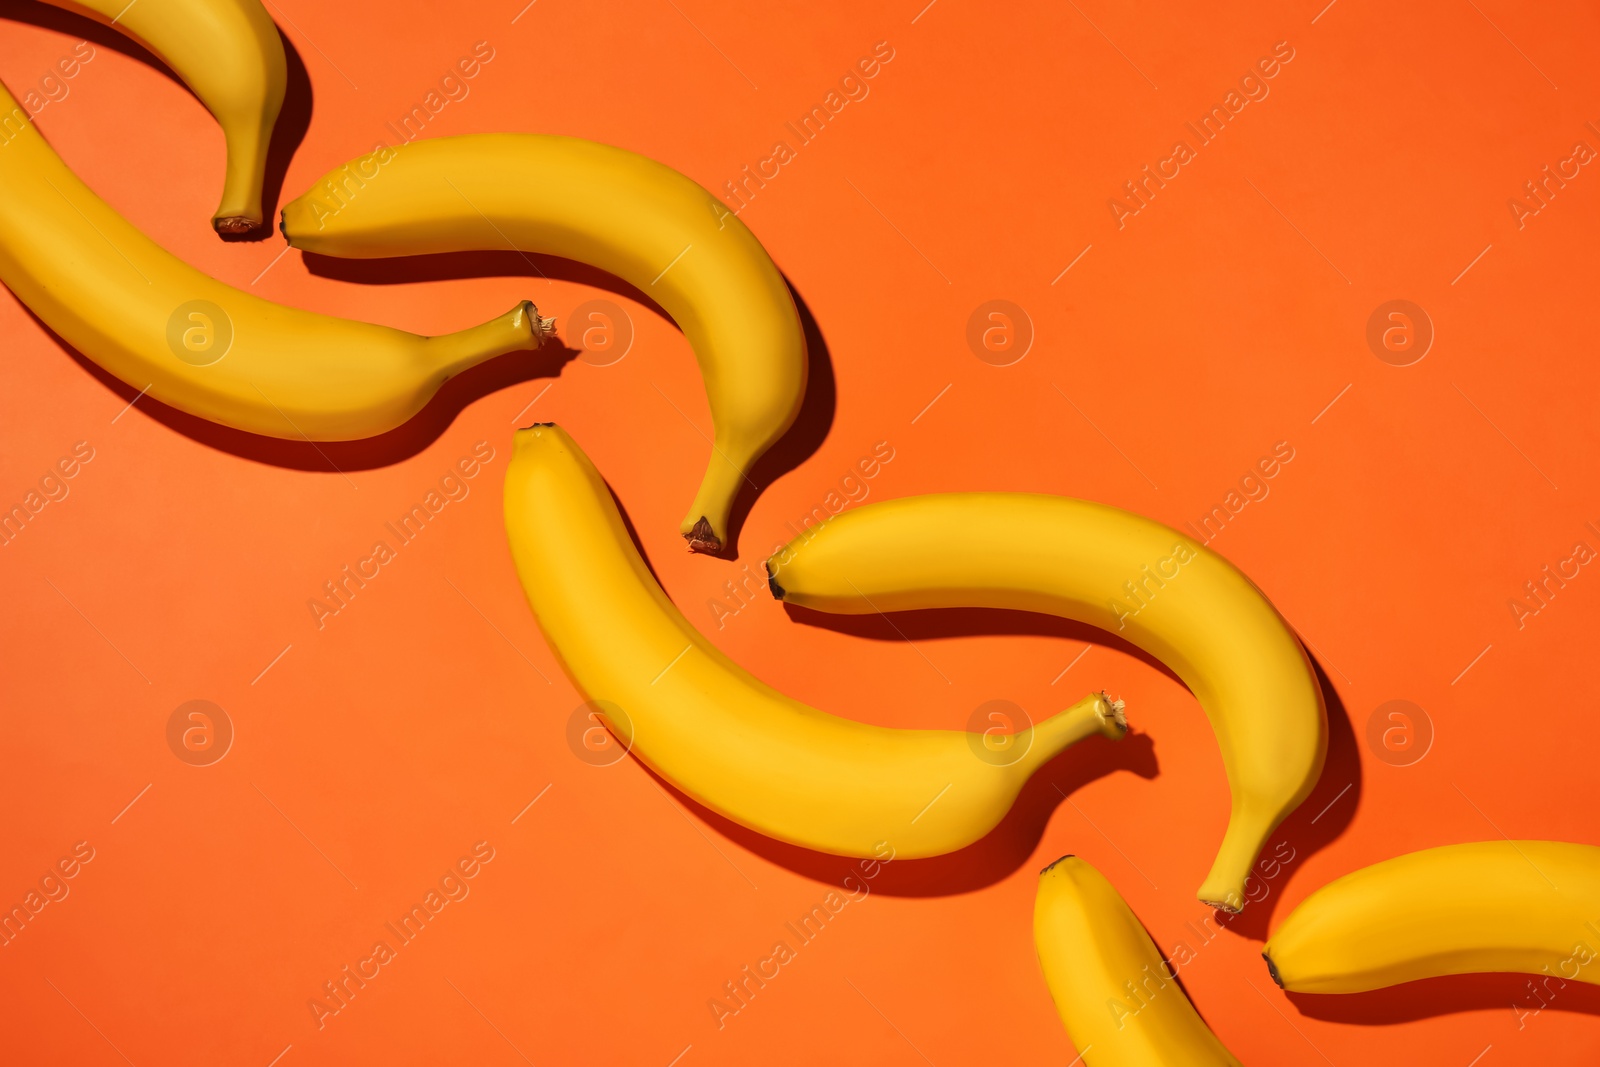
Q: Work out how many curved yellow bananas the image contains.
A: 7